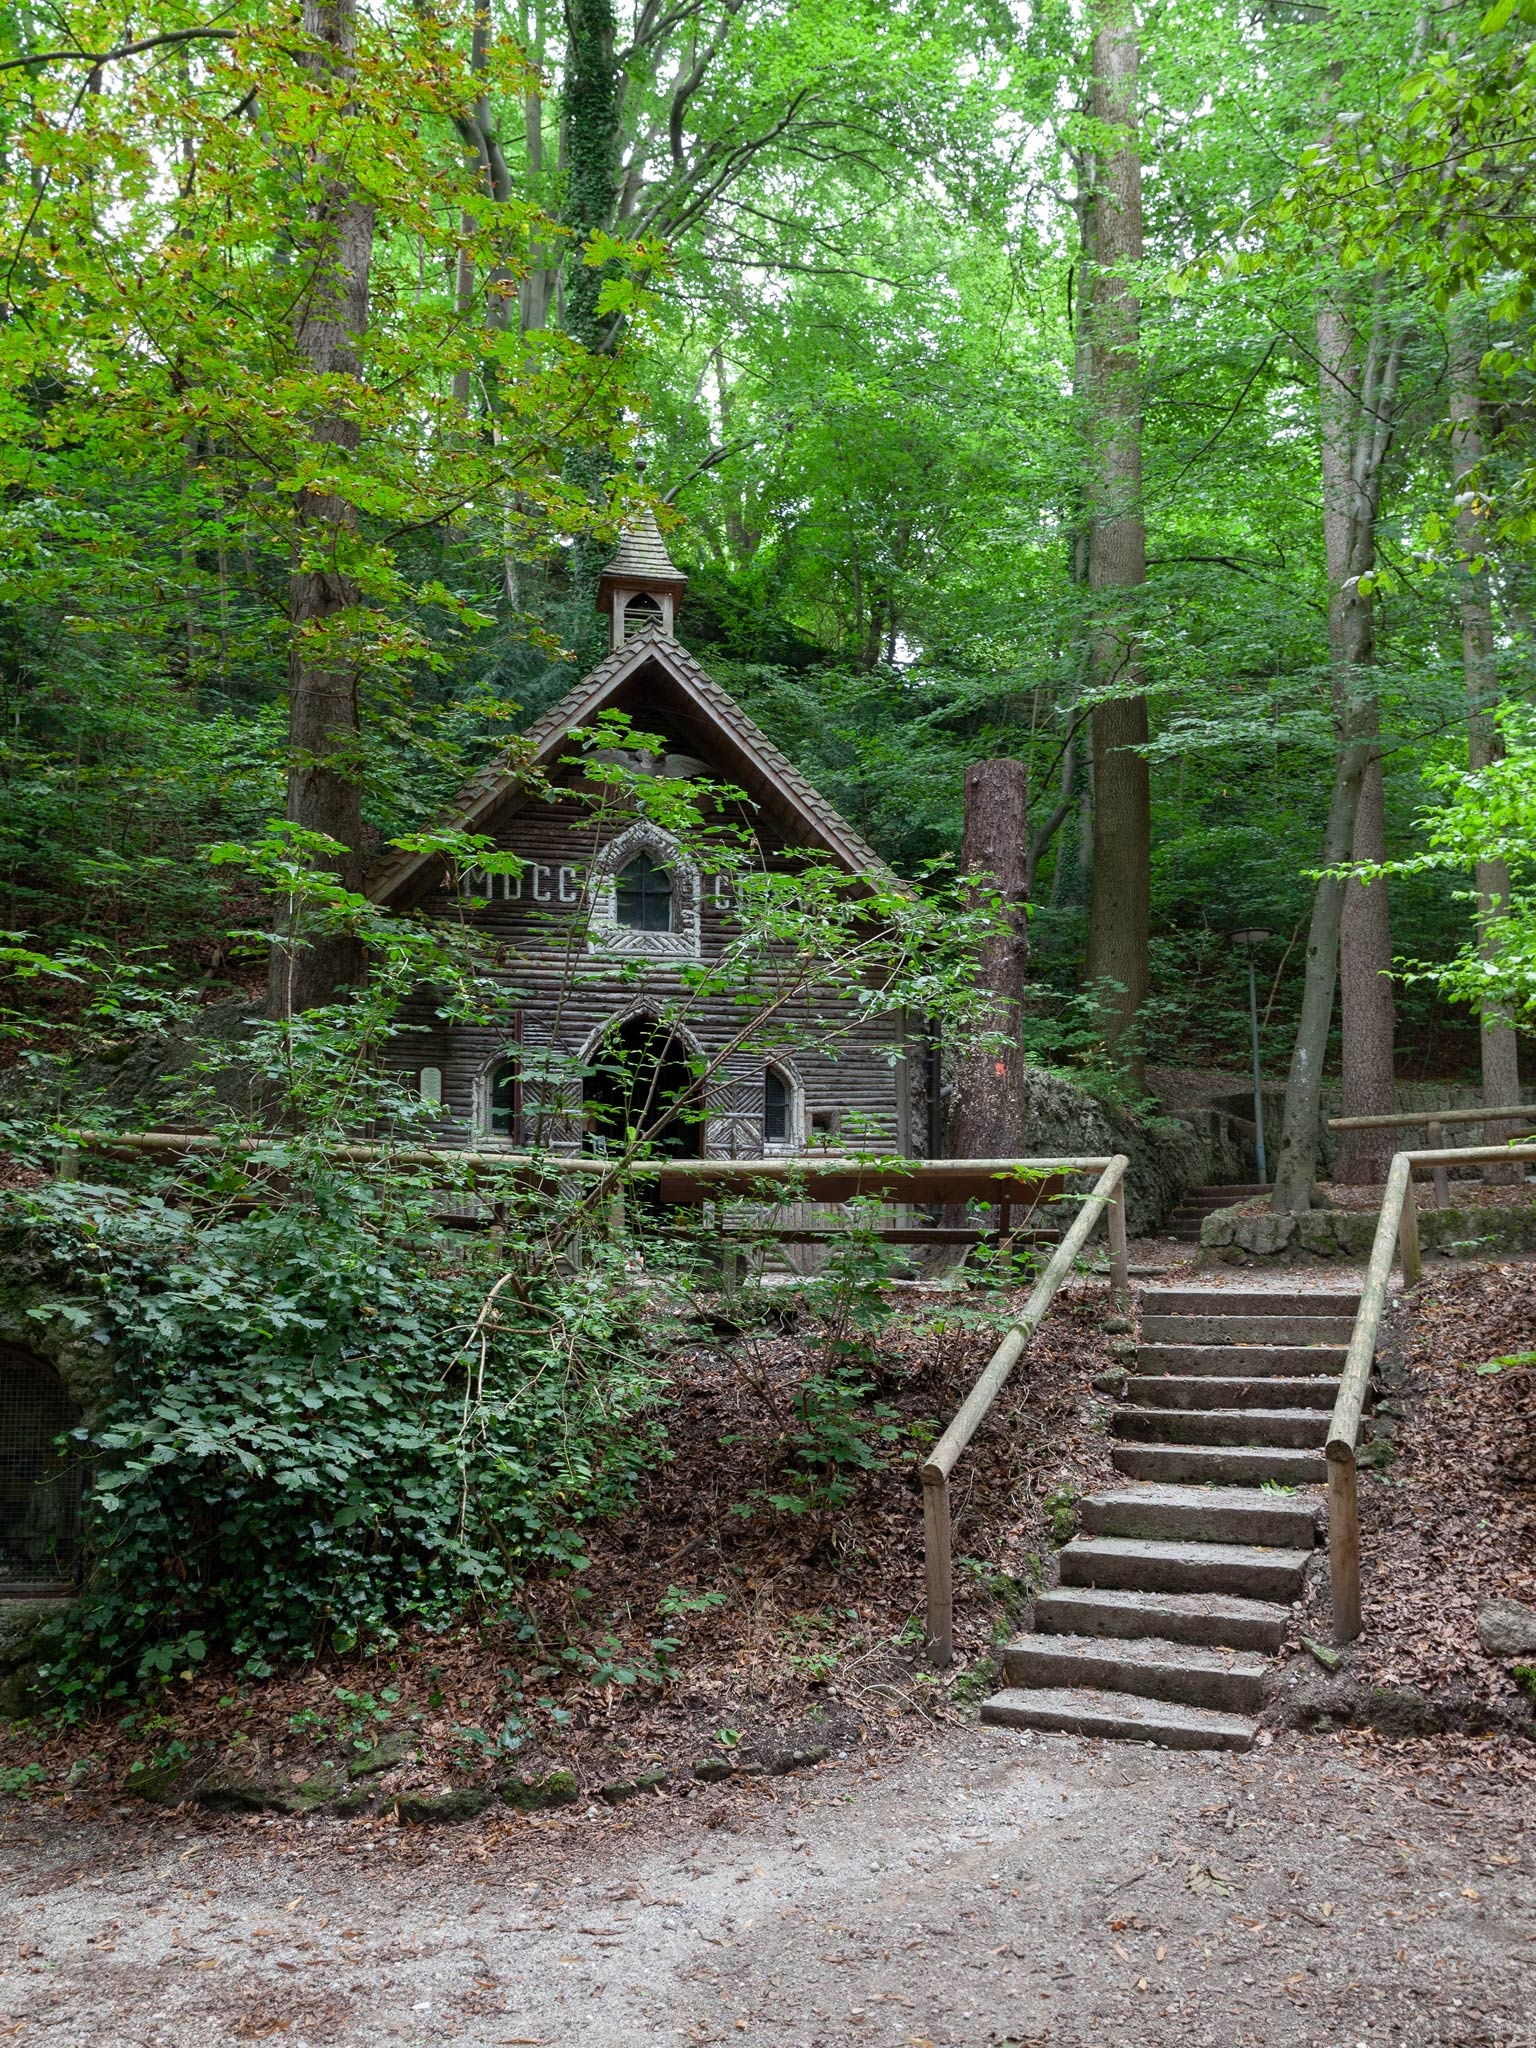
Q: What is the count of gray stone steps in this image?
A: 11